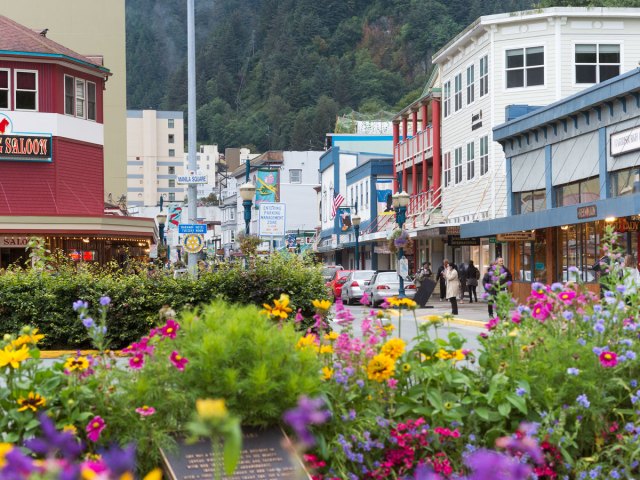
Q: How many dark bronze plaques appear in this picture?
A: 1